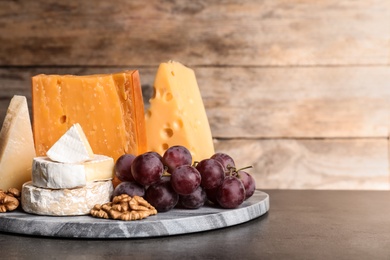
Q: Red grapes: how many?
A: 13